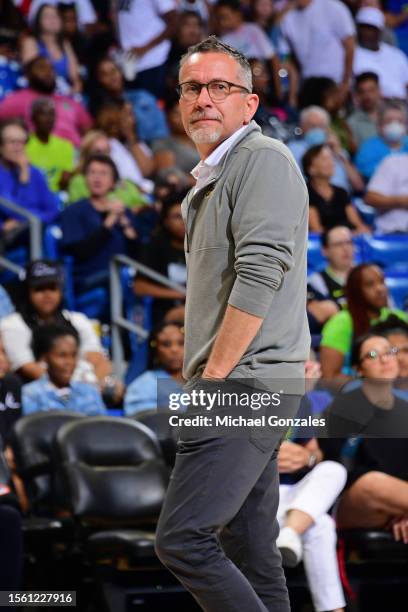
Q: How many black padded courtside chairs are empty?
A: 3